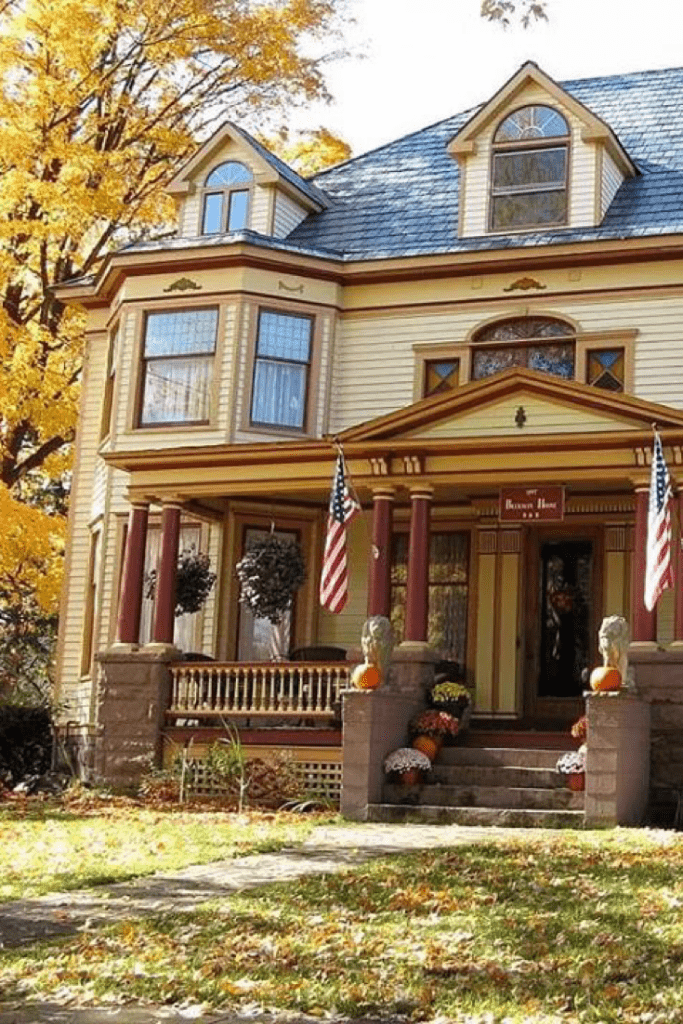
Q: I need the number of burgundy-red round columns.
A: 6